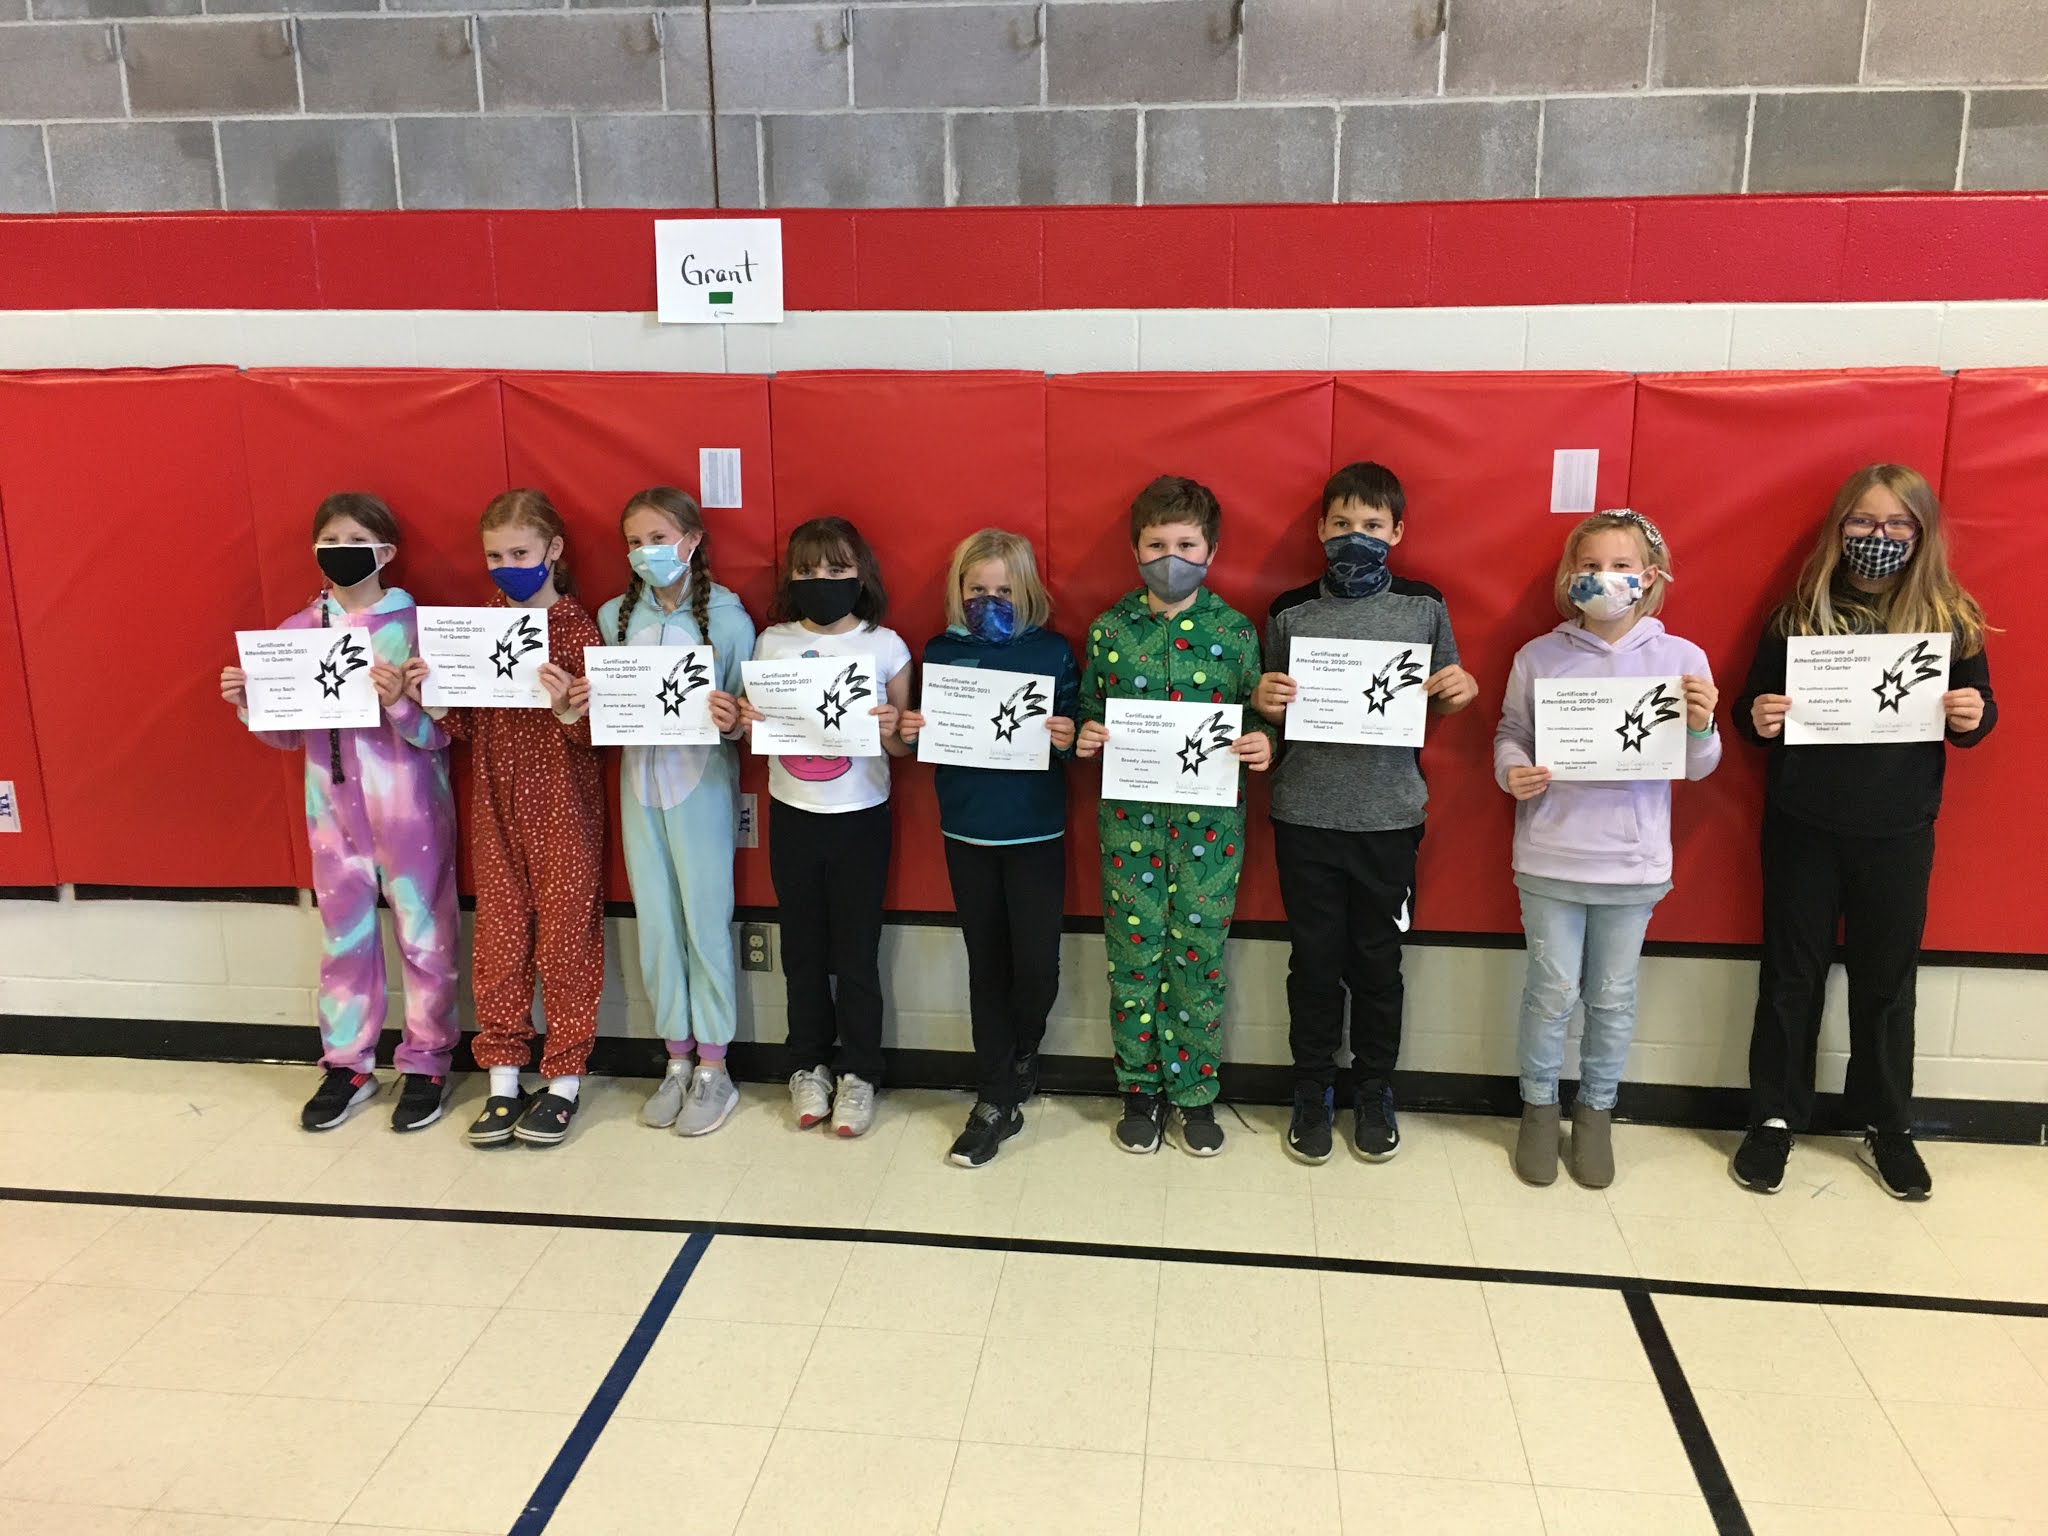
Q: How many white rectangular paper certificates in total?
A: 9